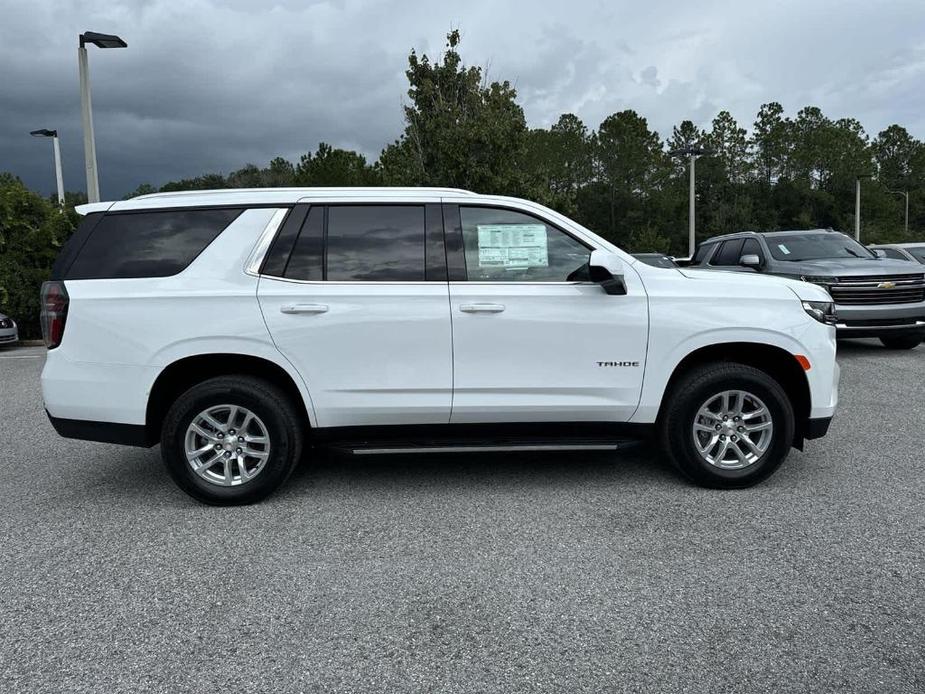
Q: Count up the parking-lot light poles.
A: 5